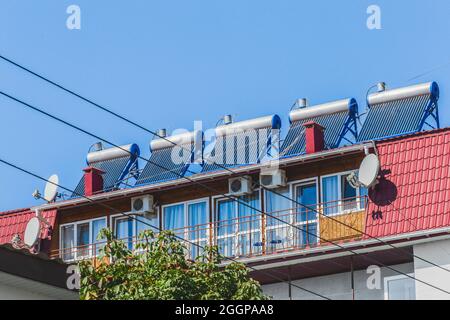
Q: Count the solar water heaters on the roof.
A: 5